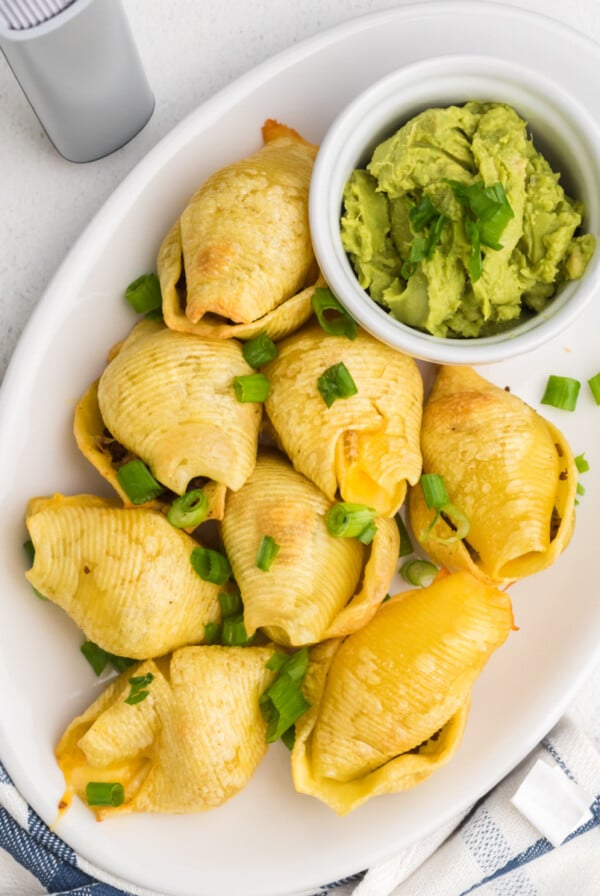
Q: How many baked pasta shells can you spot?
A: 8